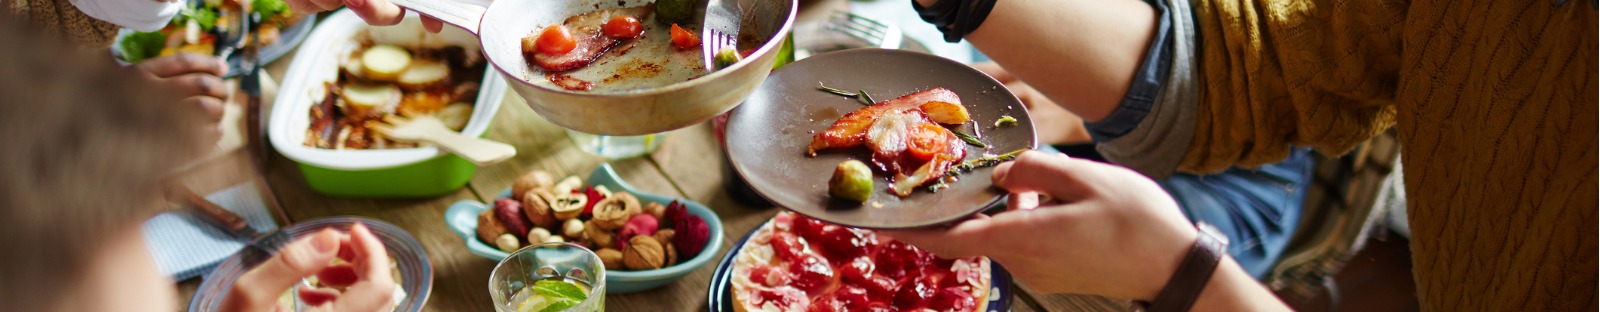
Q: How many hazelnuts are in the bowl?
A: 4